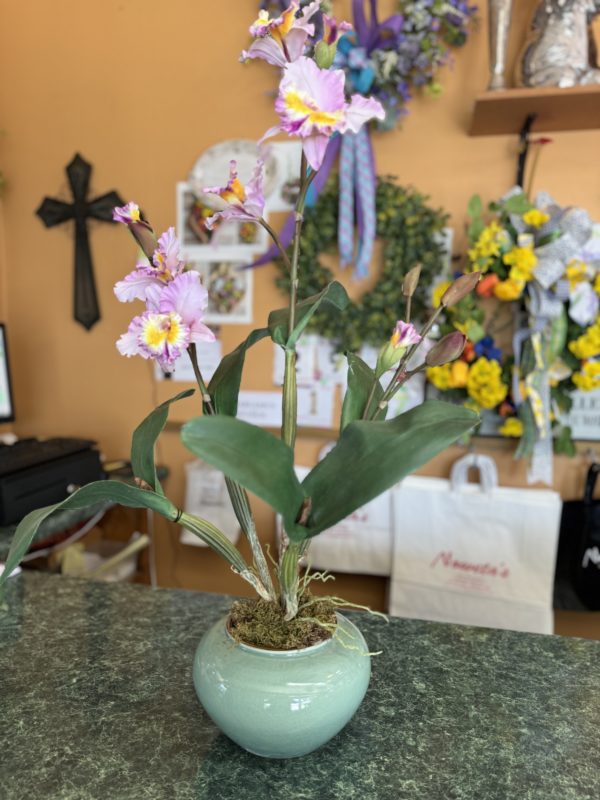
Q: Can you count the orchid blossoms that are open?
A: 5